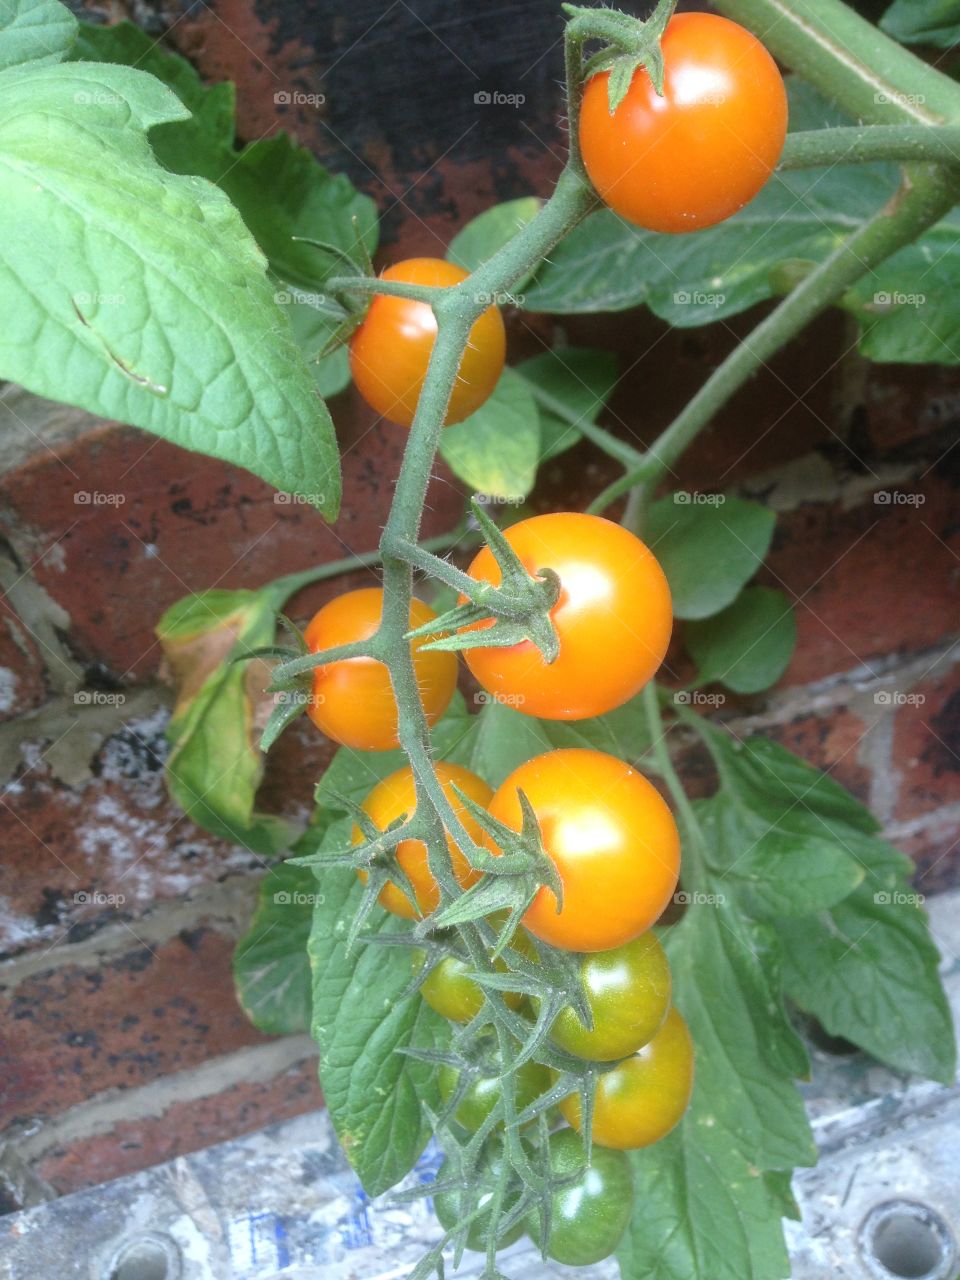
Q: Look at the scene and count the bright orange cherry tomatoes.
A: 6